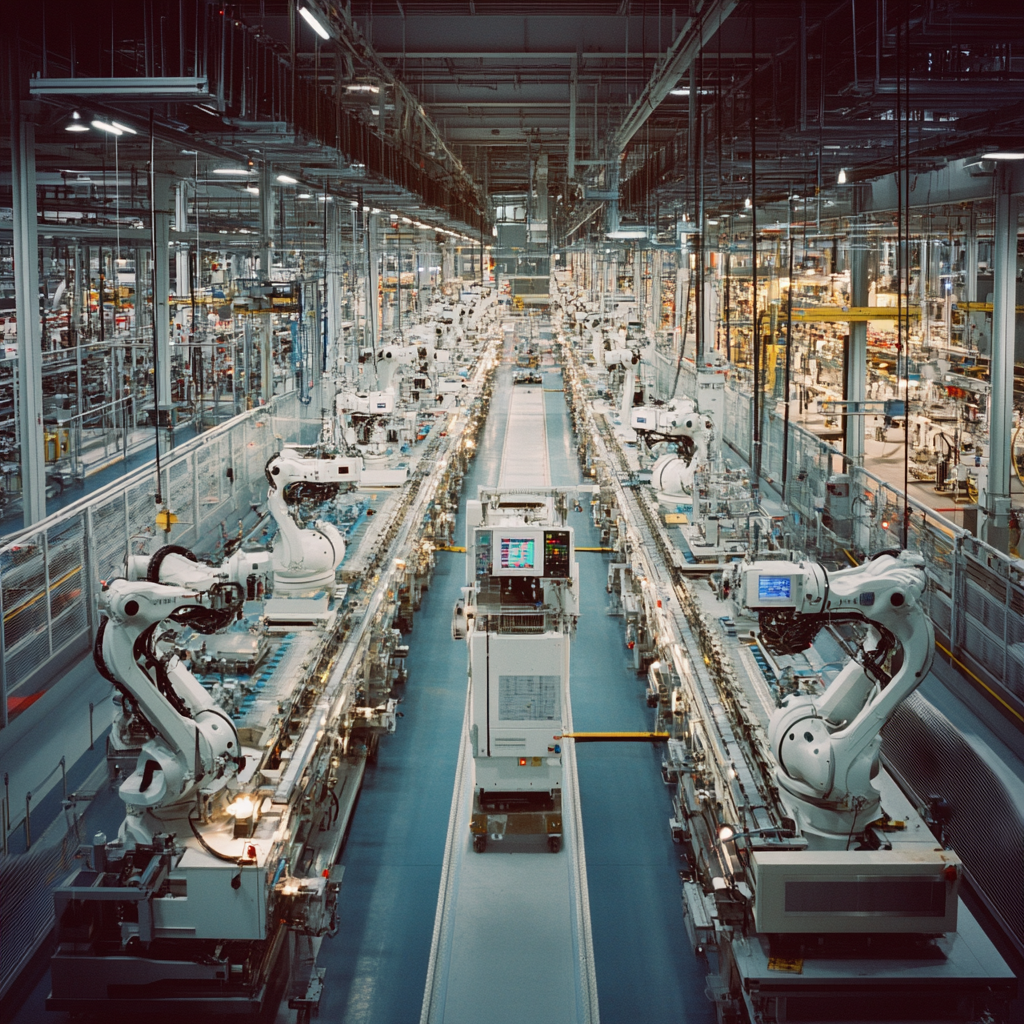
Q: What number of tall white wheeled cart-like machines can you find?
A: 1